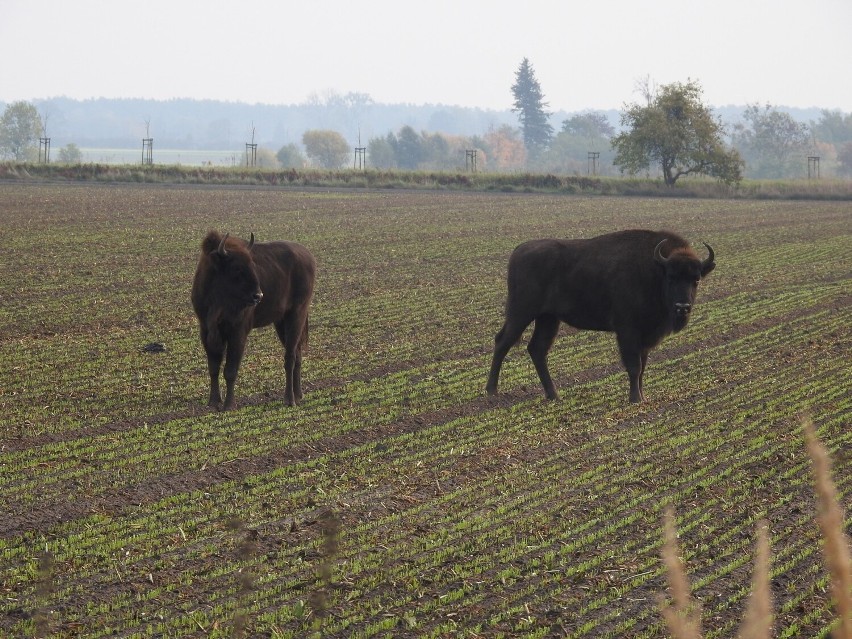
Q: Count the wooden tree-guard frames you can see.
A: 7